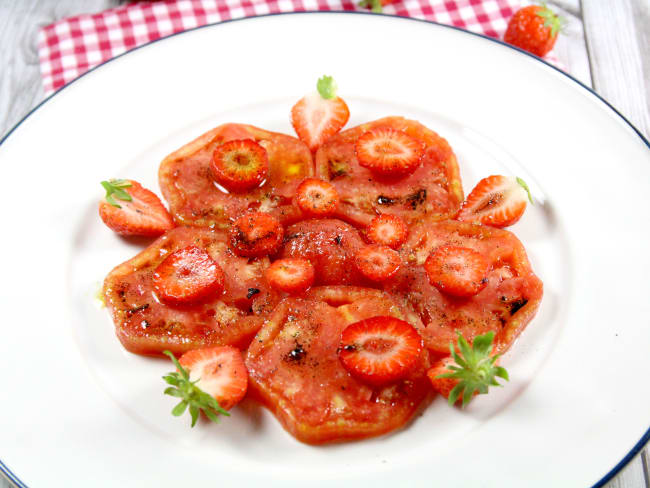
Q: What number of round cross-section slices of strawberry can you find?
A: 10